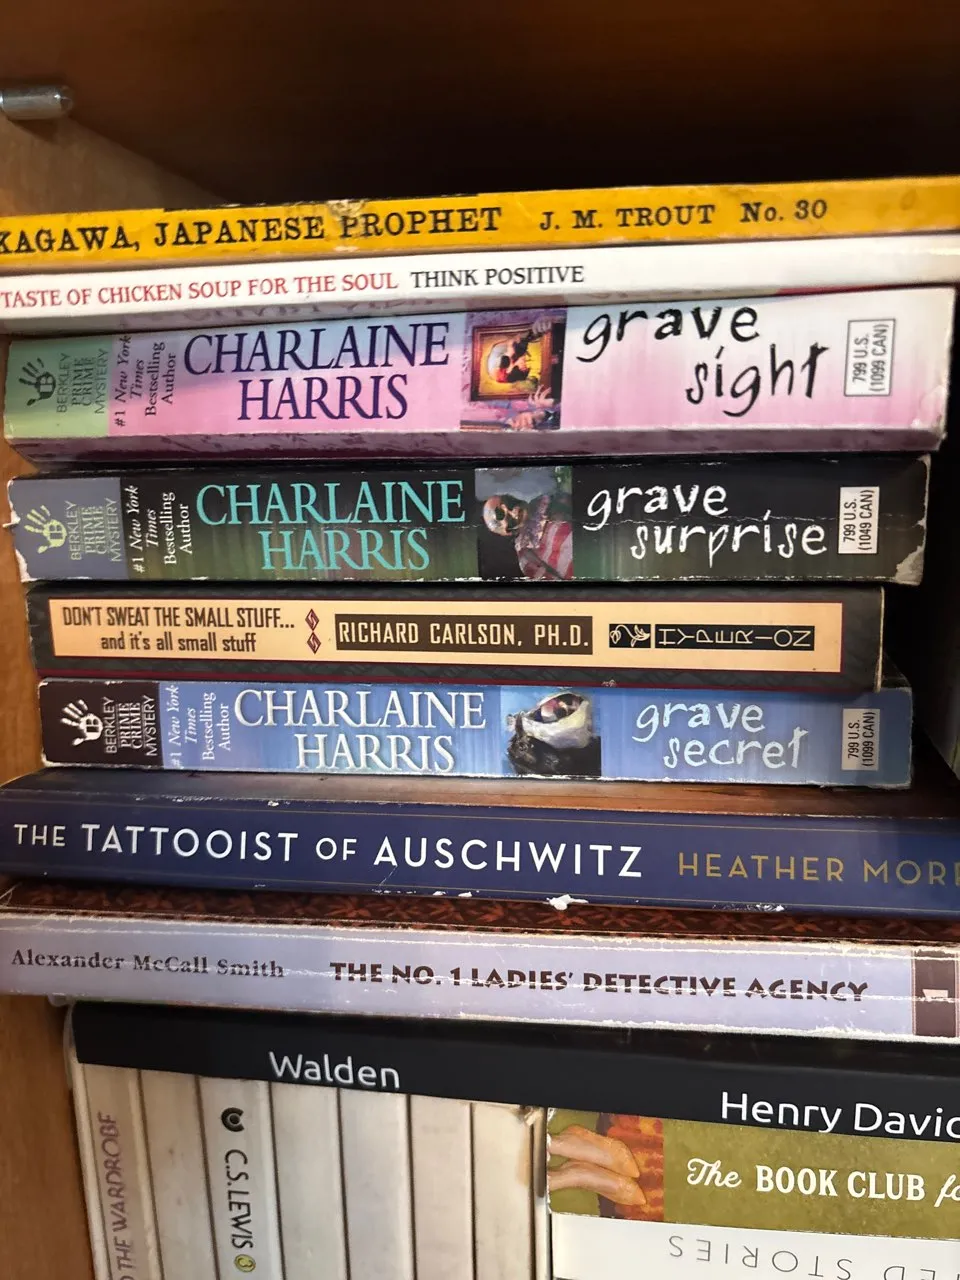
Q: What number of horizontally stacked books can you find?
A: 11